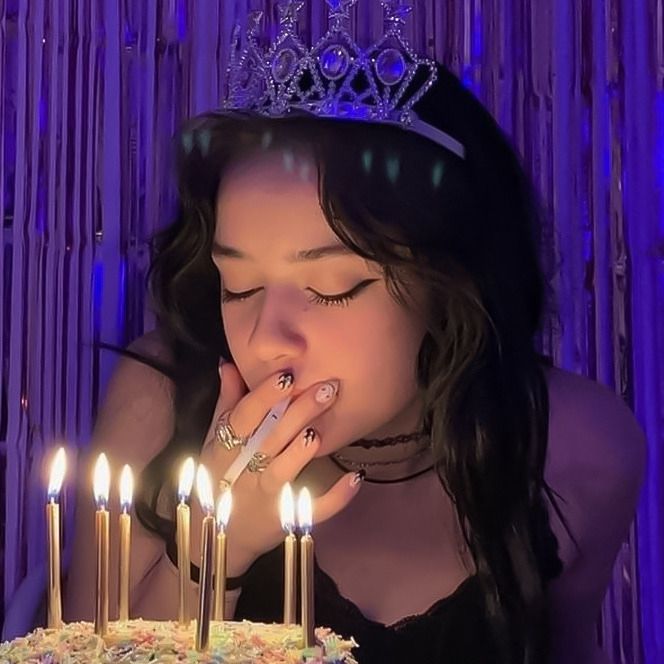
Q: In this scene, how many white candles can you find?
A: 0